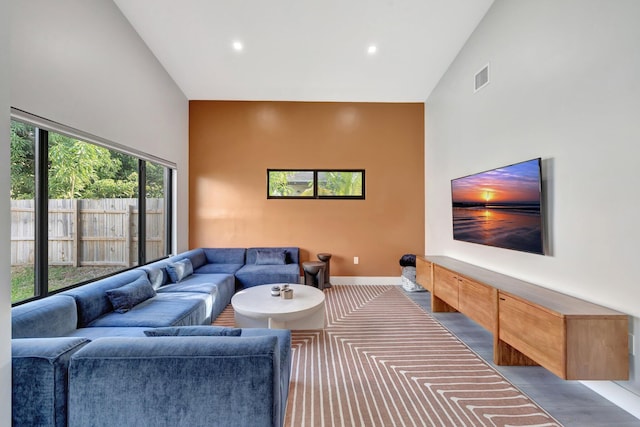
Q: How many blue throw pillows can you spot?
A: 4